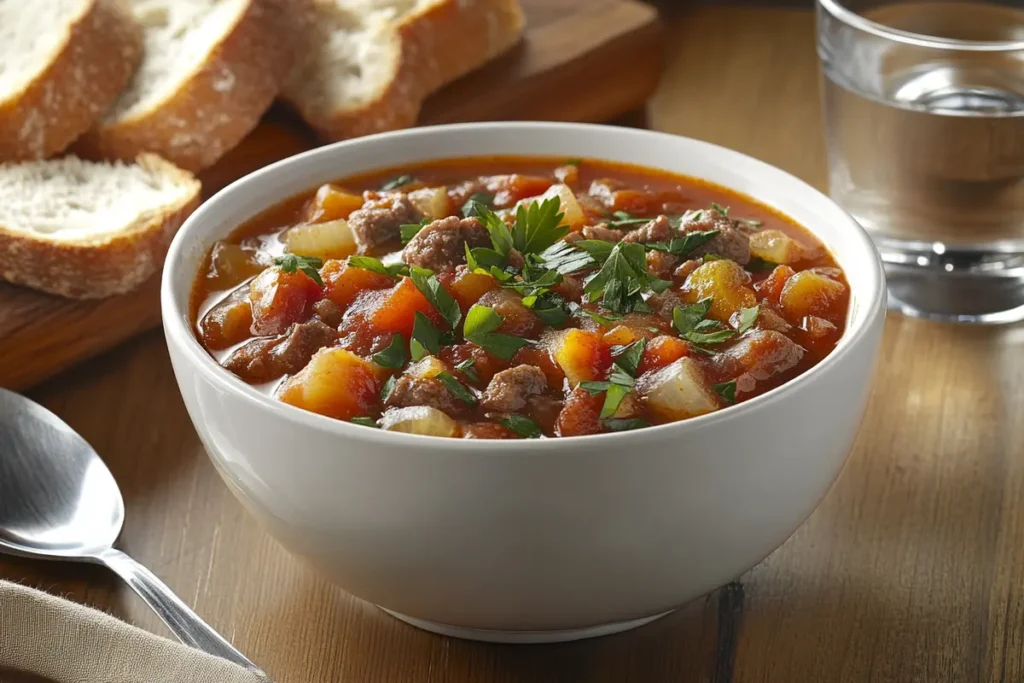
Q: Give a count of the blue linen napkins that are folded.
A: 0